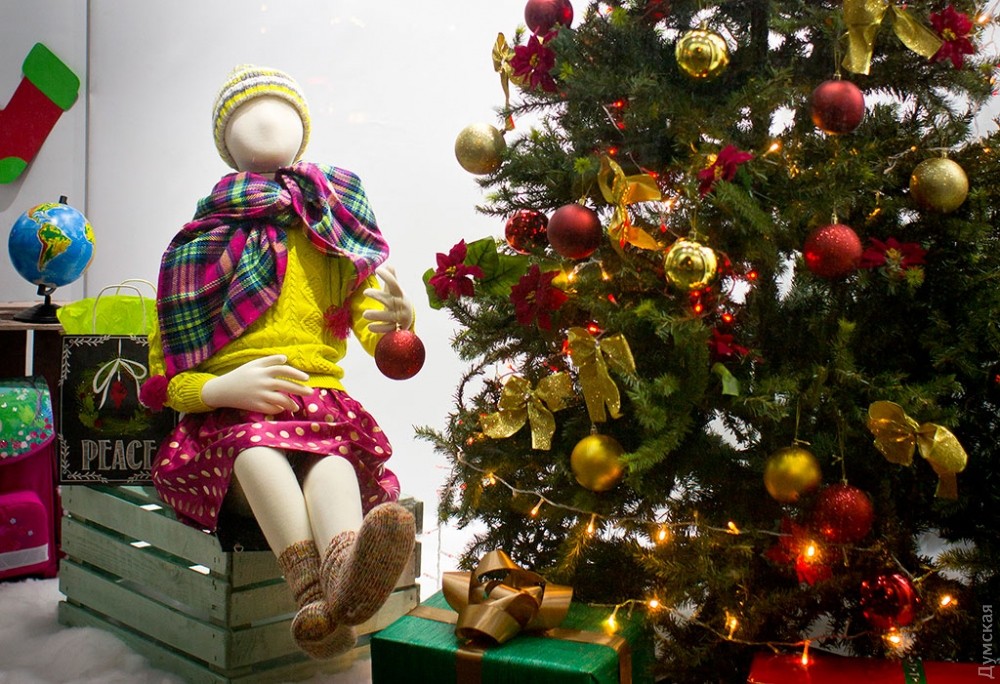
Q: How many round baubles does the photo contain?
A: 14